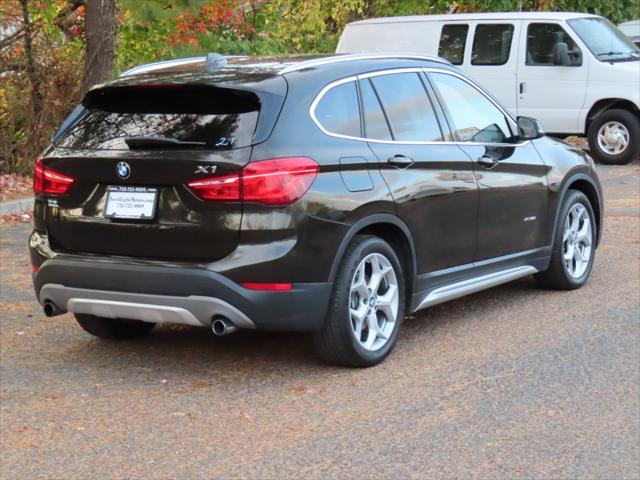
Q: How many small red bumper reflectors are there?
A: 2